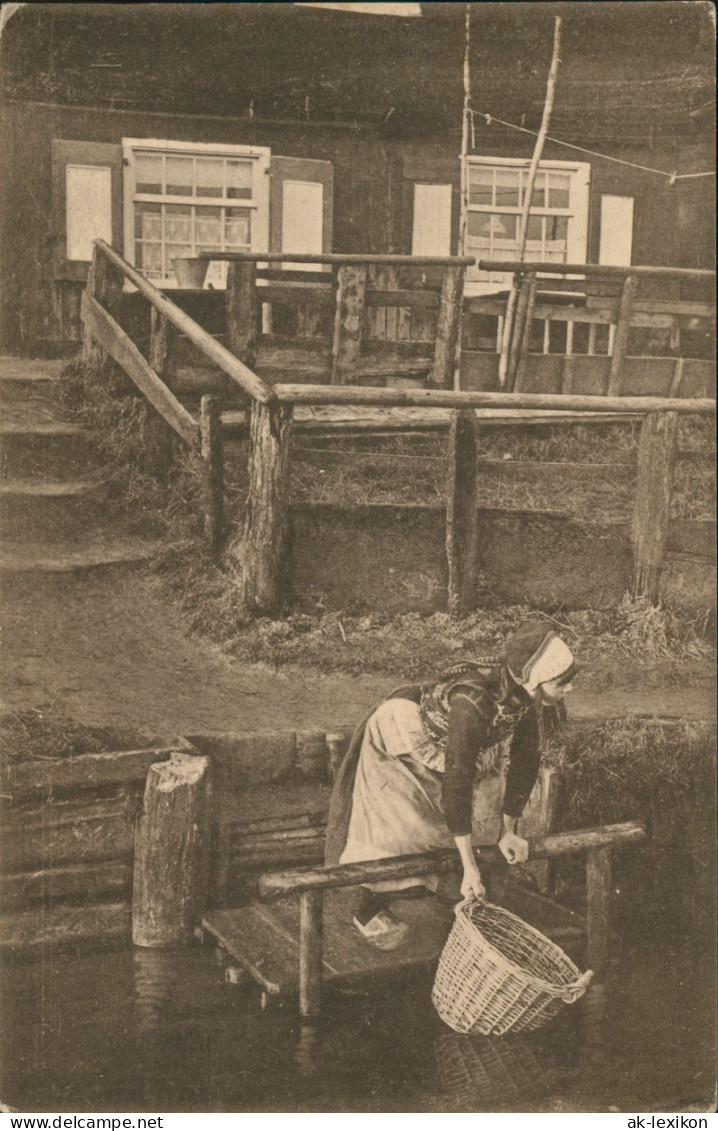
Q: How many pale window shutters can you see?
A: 4